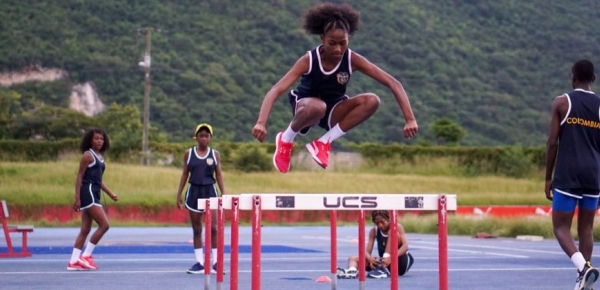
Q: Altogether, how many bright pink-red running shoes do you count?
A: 4